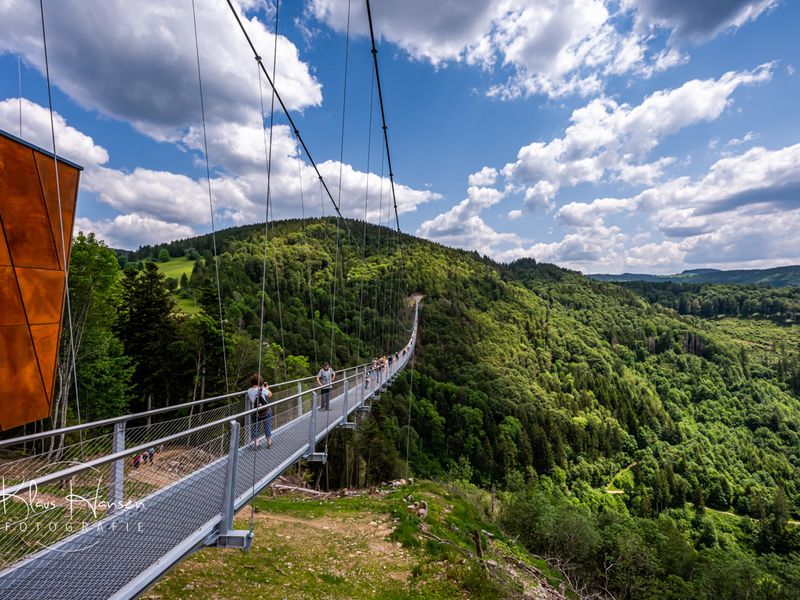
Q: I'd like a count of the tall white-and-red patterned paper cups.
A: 0